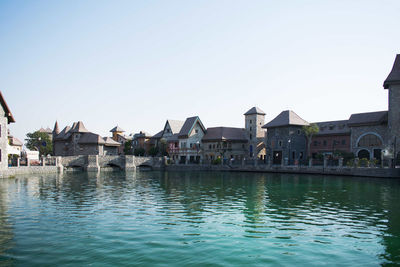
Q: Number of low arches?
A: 3